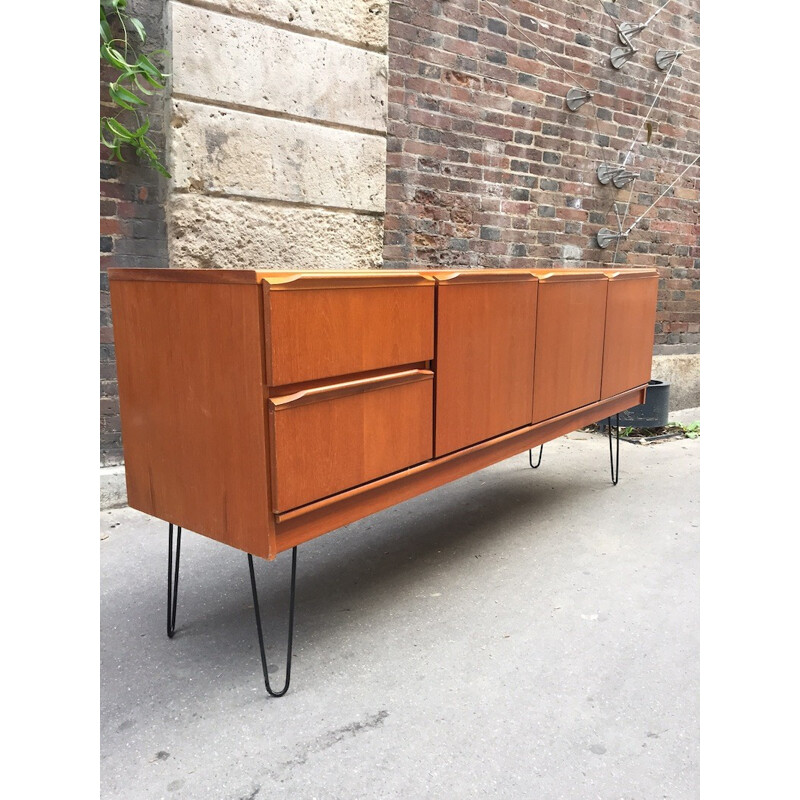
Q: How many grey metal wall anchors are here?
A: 7